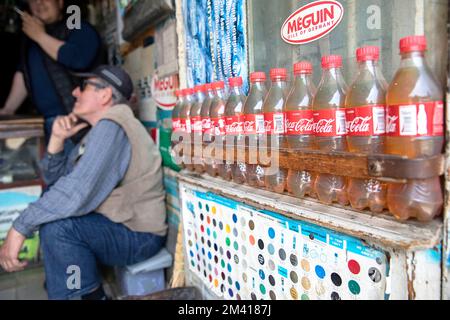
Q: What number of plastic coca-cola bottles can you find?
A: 12